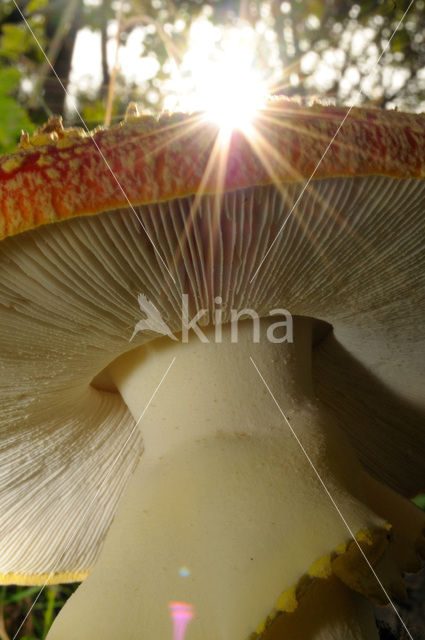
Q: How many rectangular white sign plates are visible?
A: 0